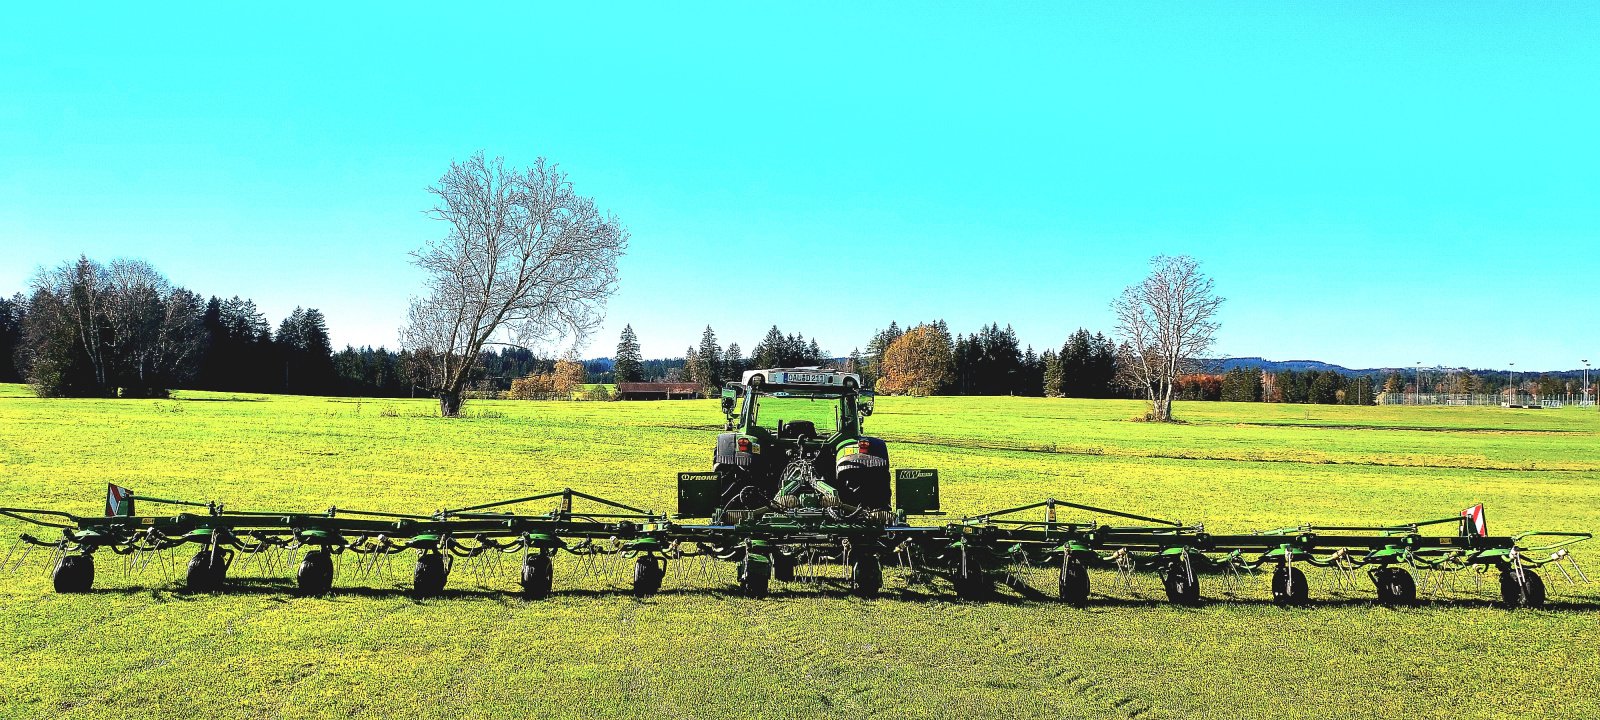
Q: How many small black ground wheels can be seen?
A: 14